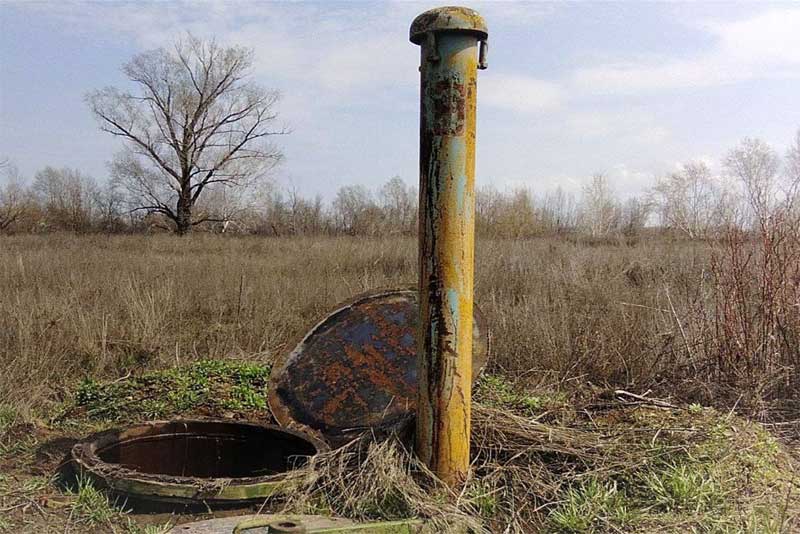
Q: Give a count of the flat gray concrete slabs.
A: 1